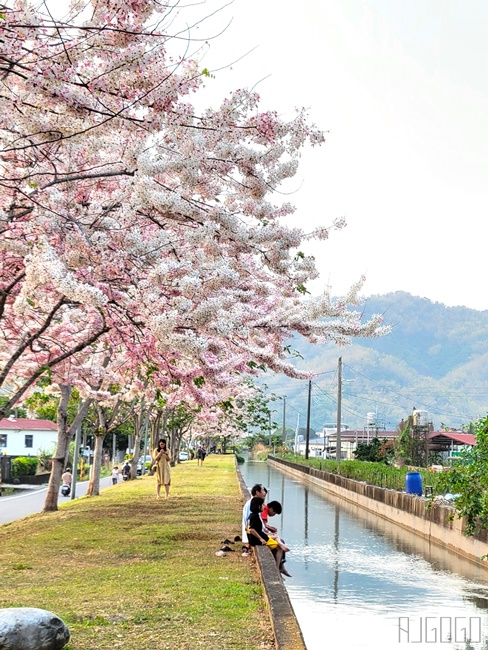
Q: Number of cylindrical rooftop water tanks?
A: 2